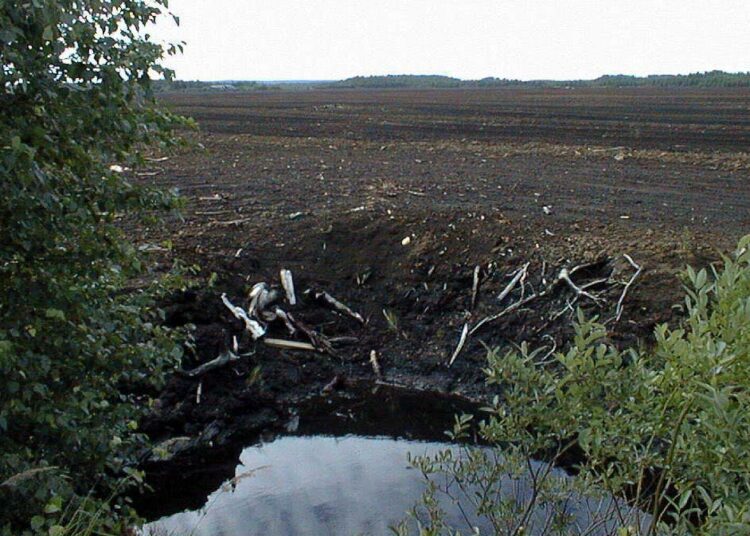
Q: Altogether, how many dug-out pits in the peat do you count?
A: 1